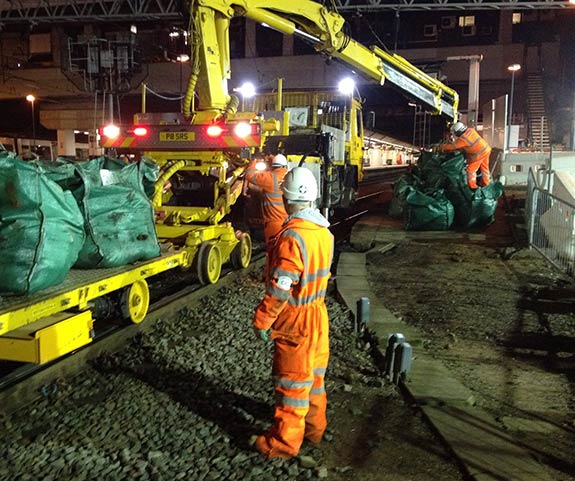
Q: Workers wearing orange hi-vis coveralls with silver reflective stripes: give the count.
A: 3